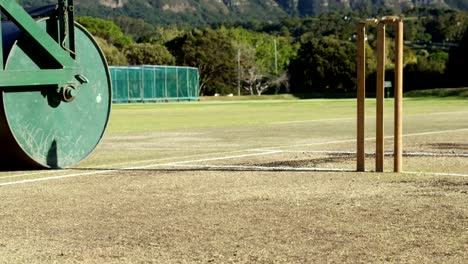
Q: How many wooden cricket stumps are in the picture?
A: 3